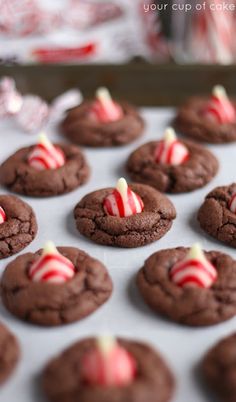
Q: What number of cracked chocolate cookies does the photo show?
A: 12